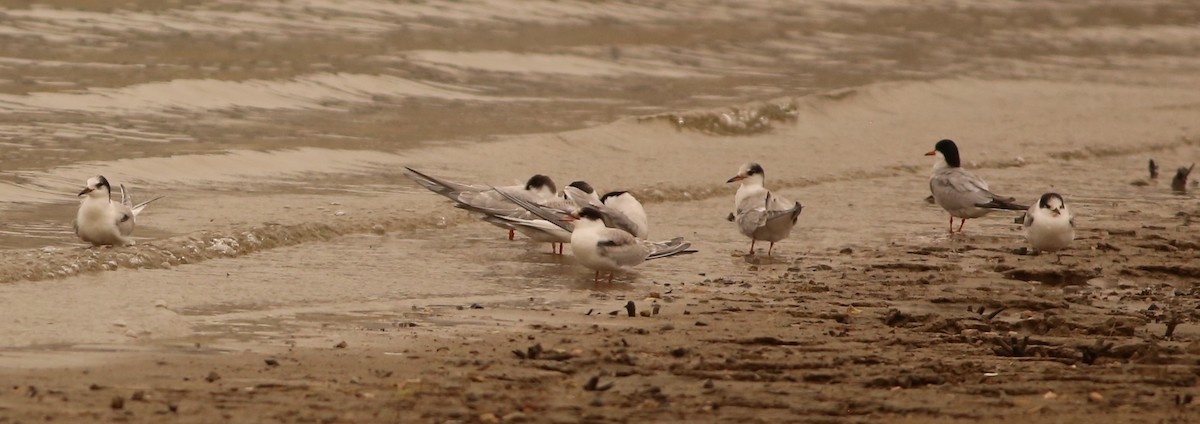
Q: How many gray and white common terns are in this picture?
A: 8